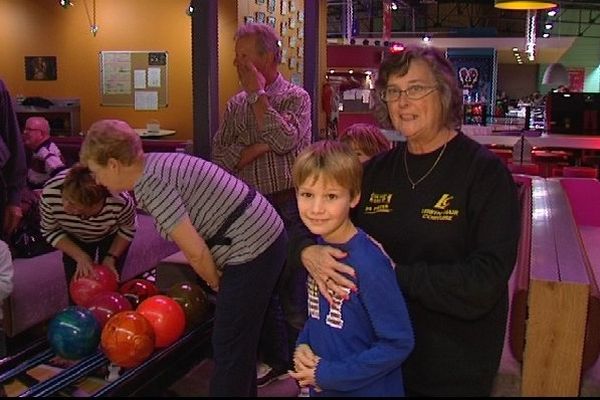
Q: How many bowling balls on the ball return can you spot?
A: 7